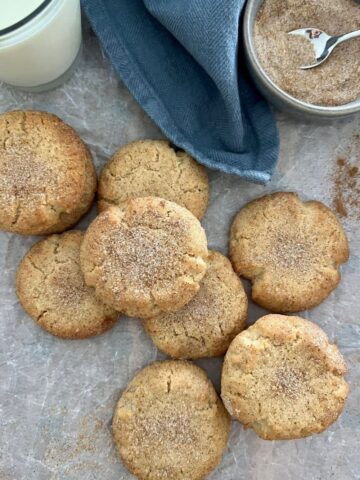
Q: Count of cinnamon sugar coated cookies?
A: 8